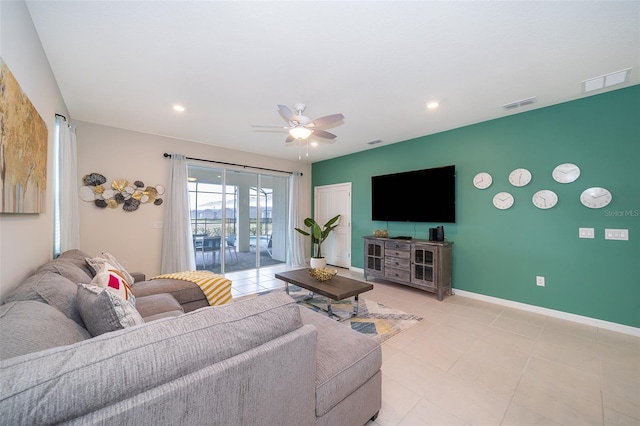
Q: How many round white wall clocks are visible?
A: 6